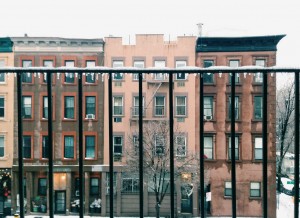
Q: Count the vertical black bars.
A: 10